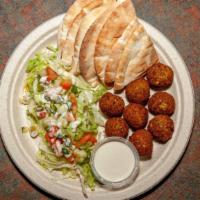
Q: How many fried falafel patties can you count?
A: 8